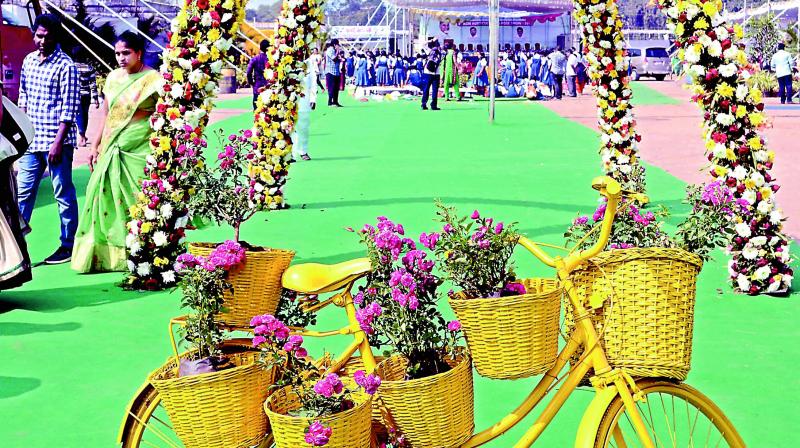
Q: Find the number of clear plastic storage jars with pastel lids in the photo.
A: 0